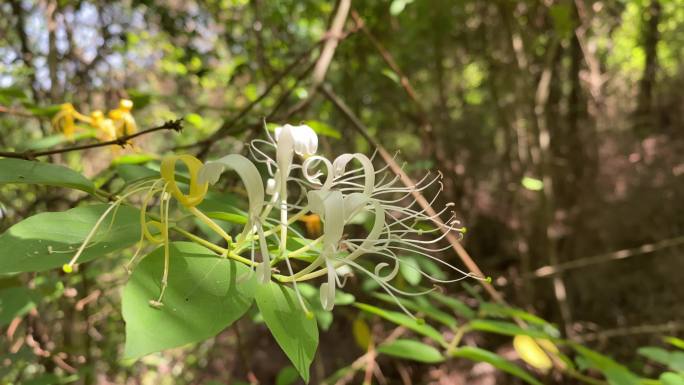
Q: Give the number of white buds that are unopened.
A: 1